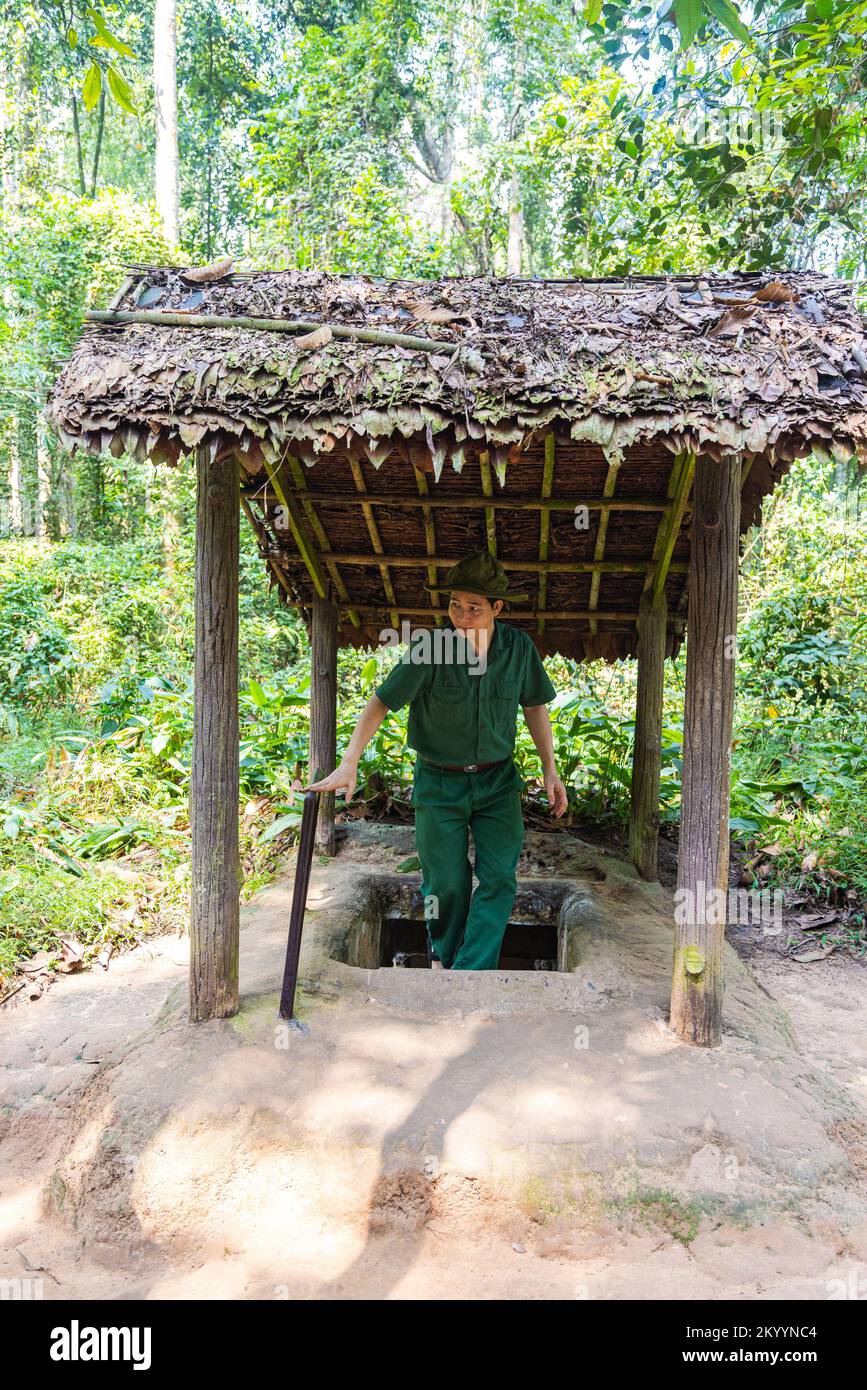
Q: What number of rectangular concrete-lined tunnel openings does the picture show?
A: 1